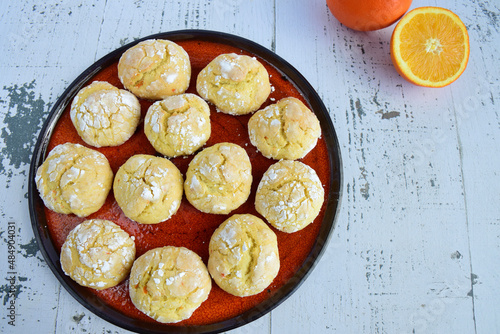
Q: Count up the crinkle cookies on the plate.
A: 12